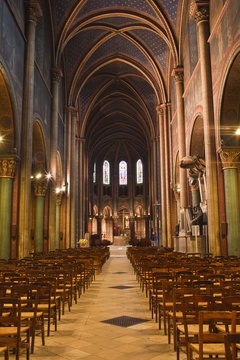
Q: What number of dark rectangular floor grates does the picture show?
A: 3